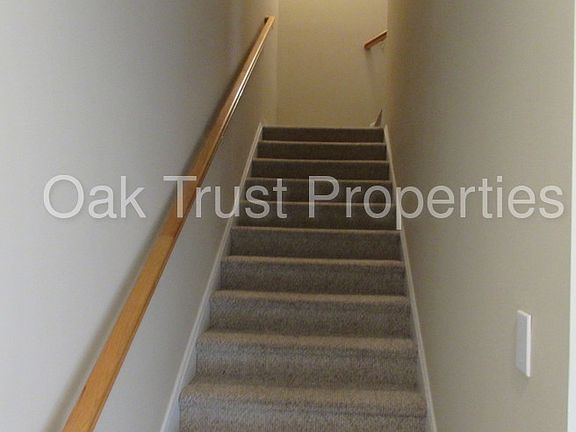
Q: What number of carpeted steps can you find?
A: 10